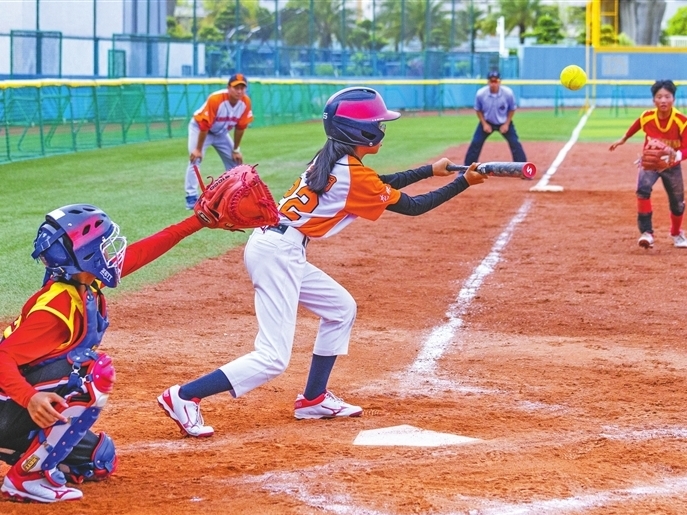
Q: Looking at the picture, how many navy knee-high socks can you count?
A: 2